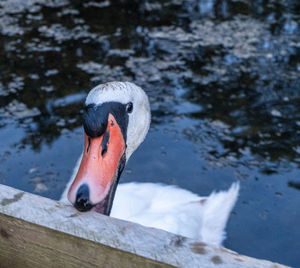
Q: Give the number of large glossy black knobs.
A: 1